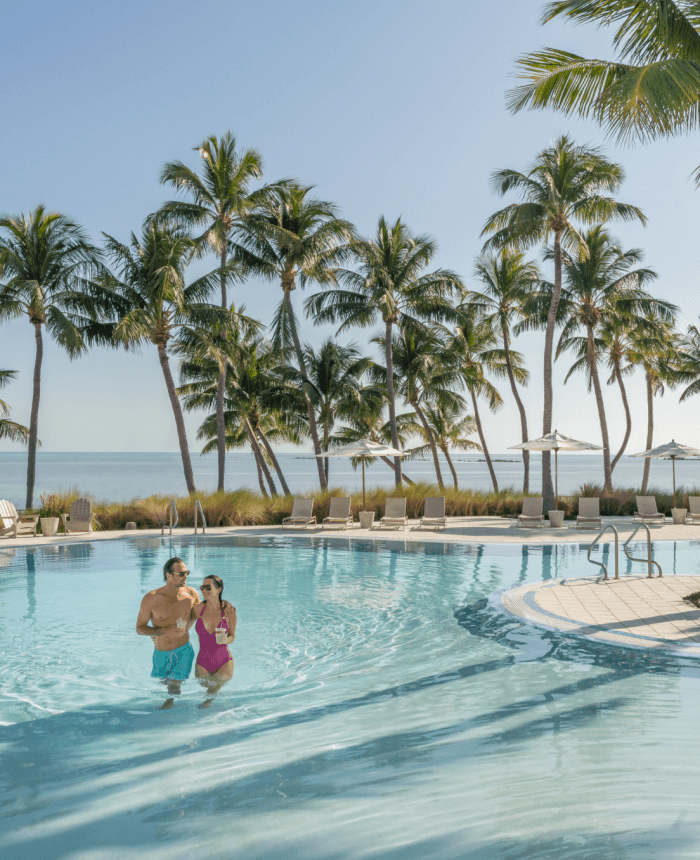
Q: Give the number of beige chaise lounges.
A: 8